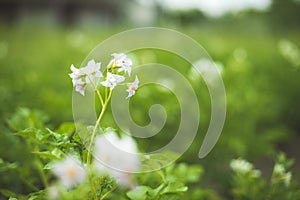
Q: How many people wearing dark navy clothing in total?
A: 0